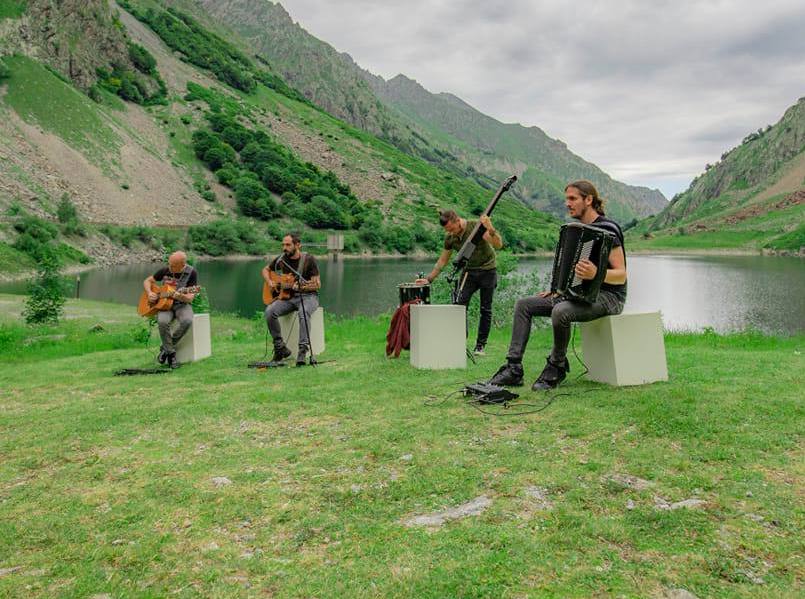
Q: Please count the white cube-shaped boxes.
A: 4